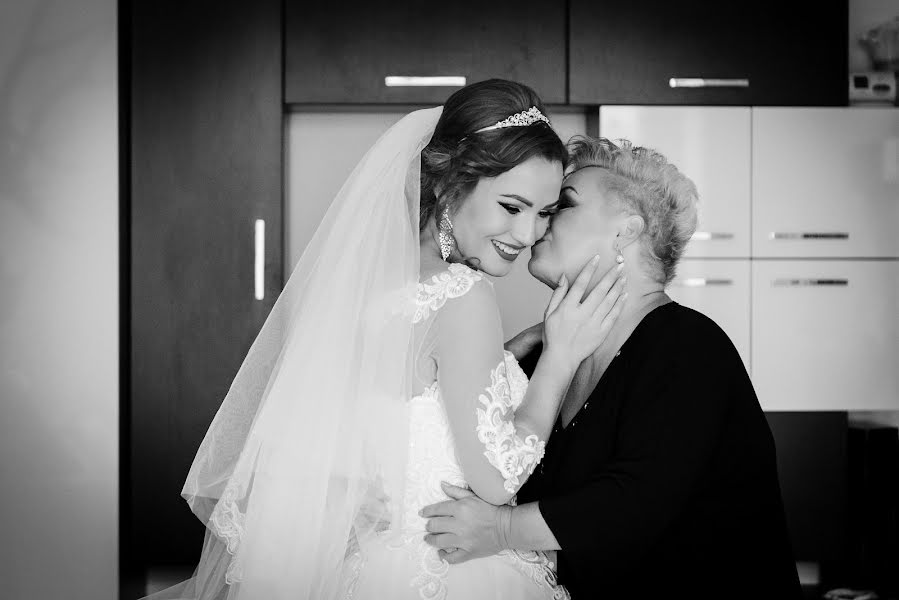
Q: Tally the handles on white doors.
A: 4